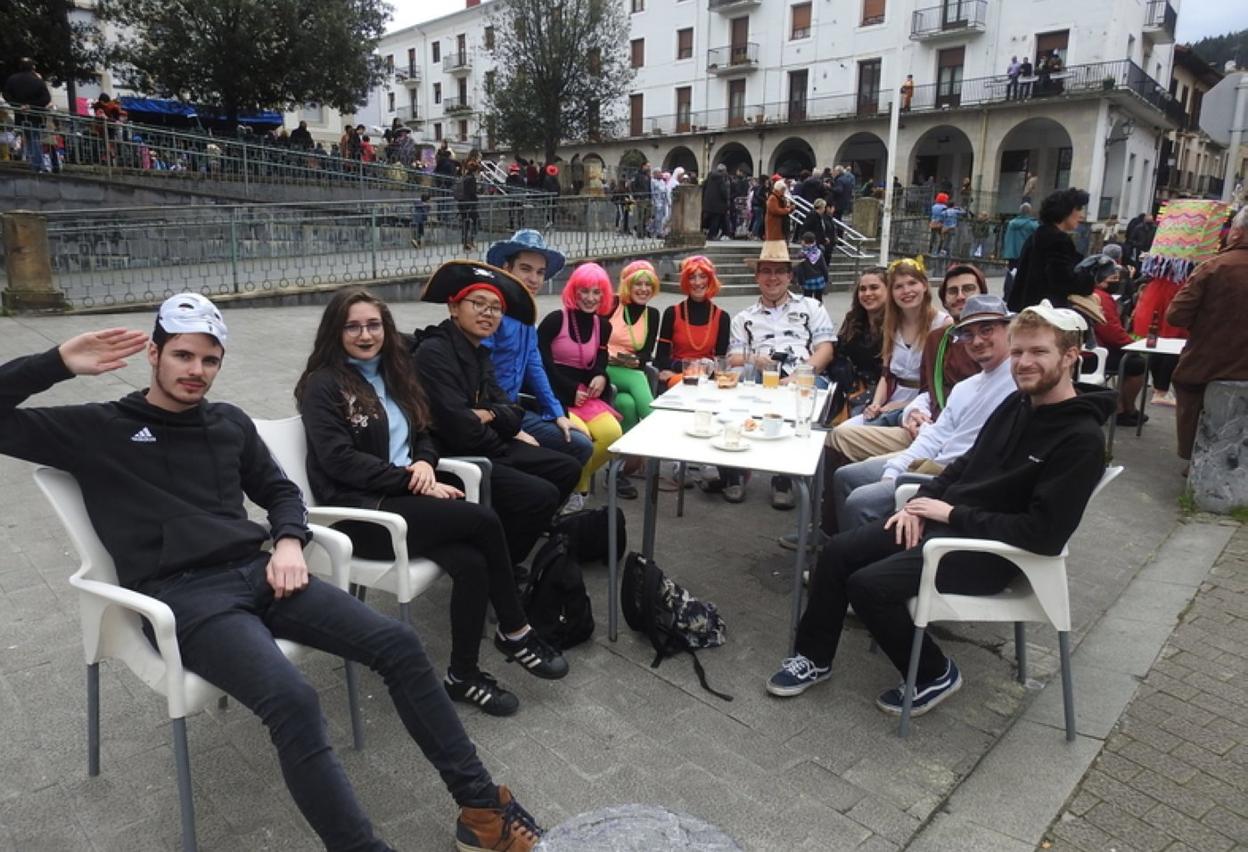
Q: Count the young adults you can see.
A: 13